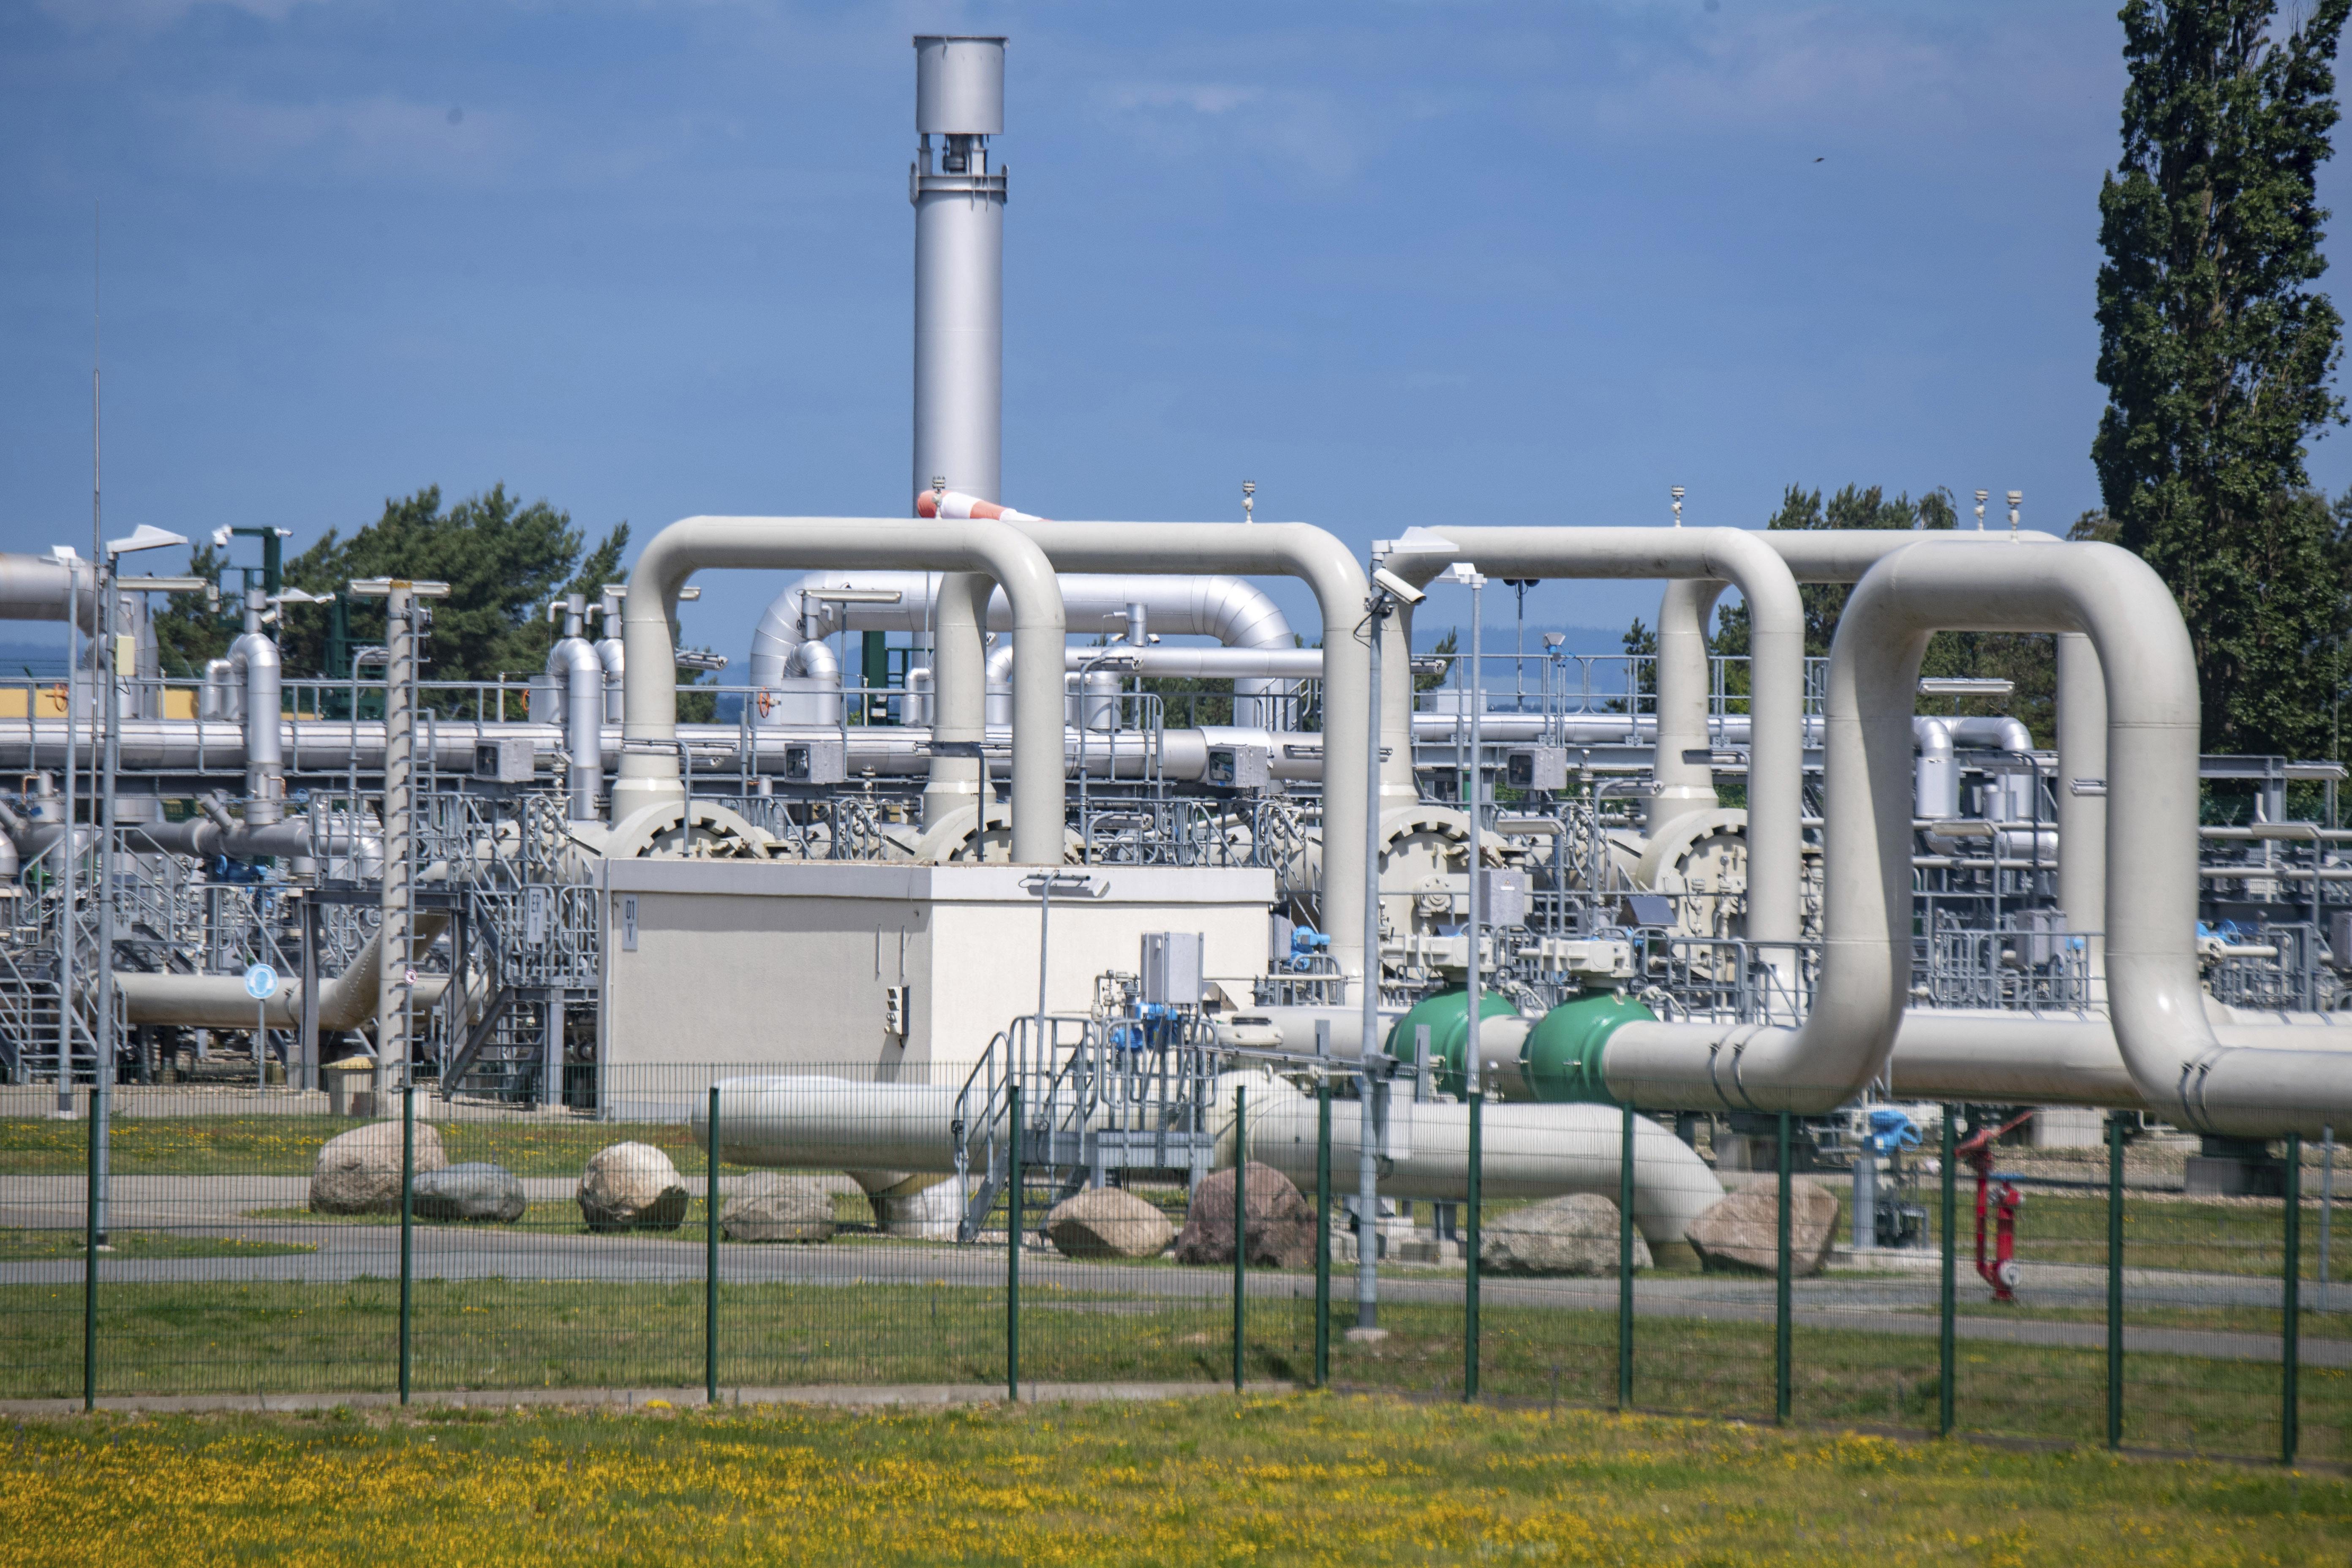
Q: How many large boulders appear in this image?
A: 8